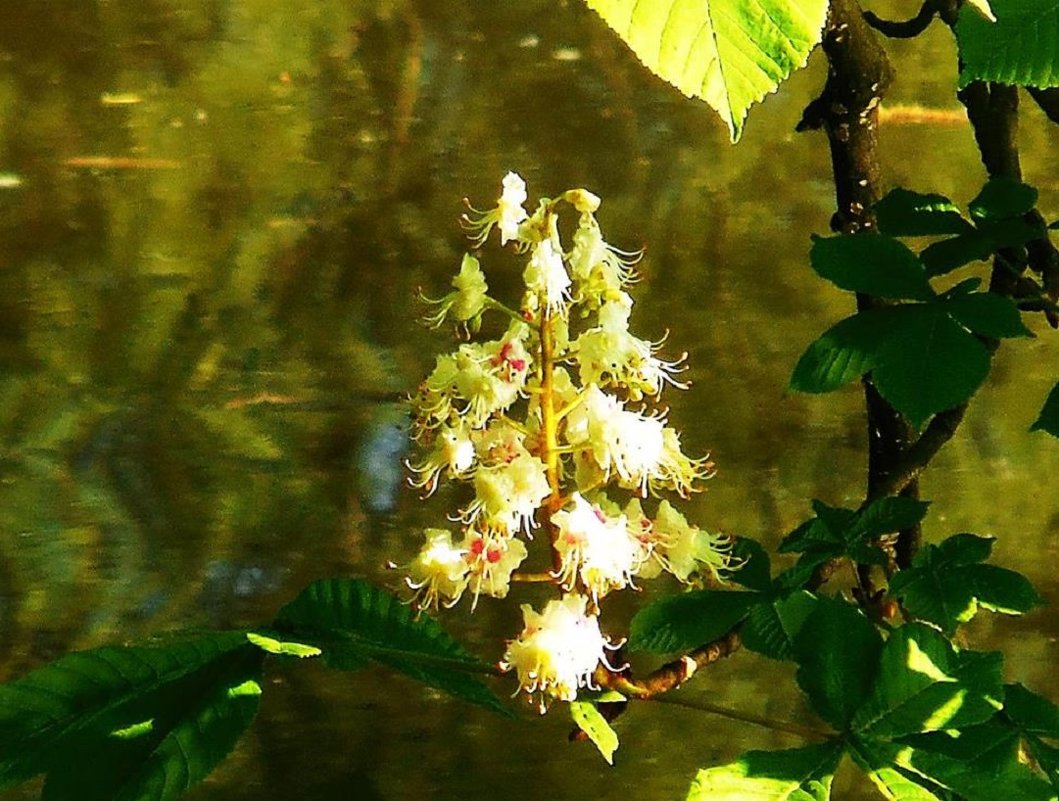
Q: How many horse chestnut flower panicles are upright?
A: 1